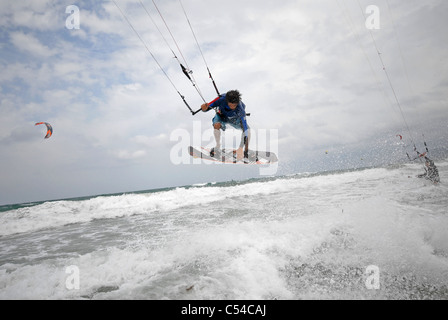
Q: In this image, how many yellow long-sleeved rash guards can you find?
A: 0